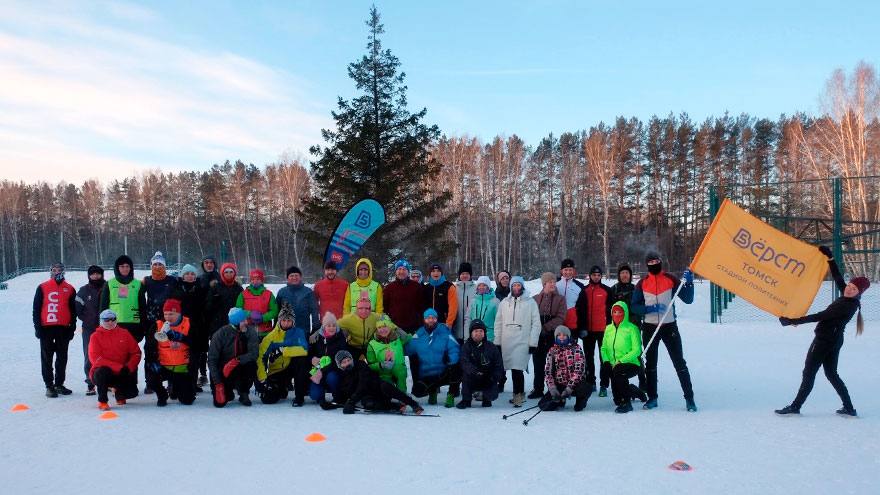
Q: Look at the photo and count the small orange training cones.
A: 4